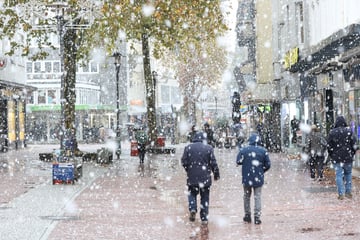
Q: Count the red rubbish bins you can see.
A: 2